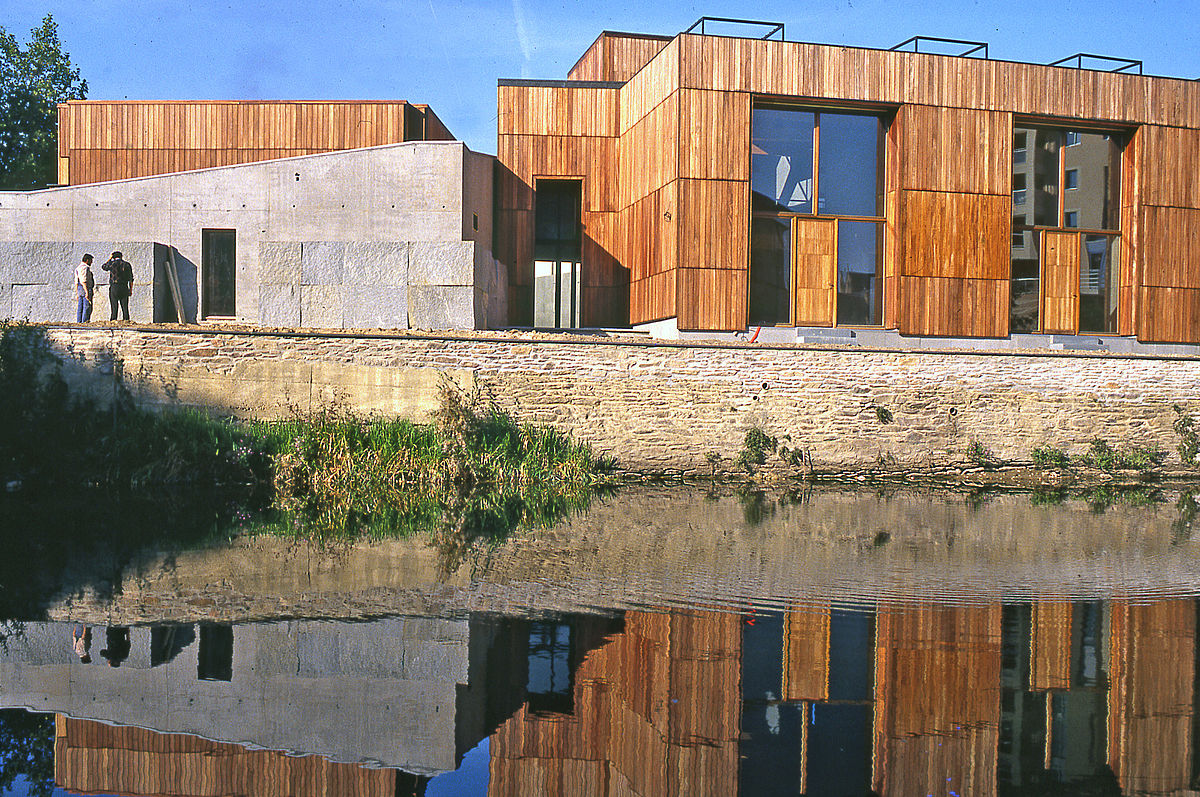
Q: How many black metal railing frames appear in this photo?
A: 3